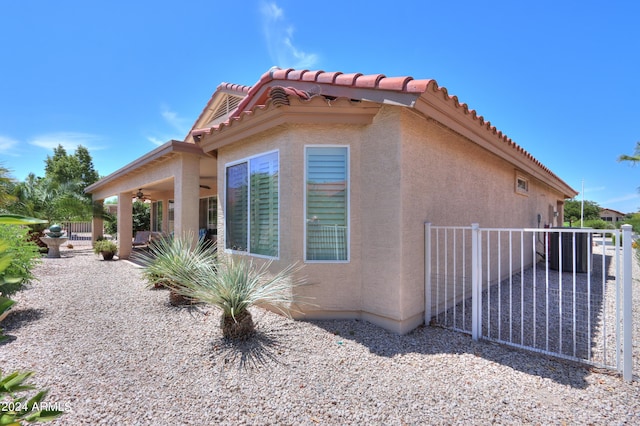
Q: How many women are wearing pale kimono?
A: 0